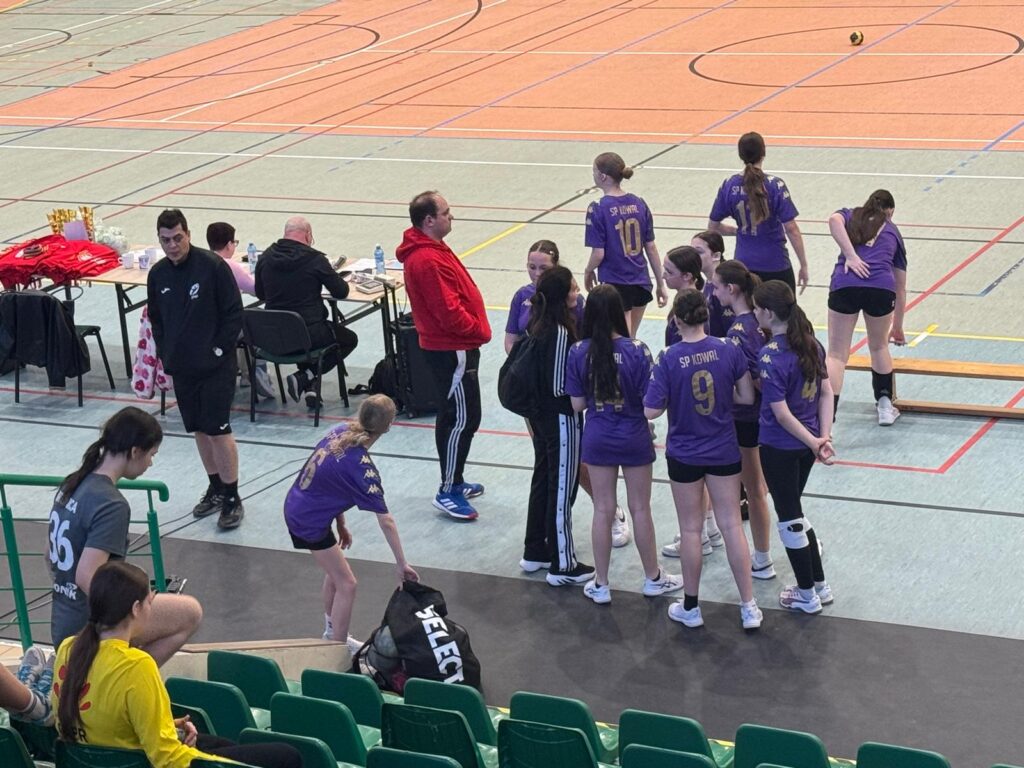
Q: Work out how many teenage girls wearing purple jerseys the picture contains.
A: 11